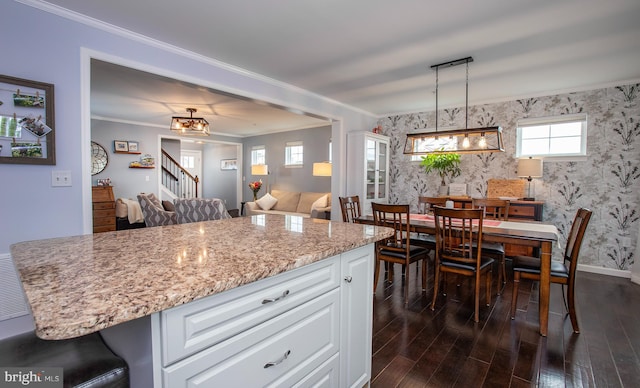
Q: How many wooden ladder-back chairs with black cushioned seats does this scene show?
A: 6